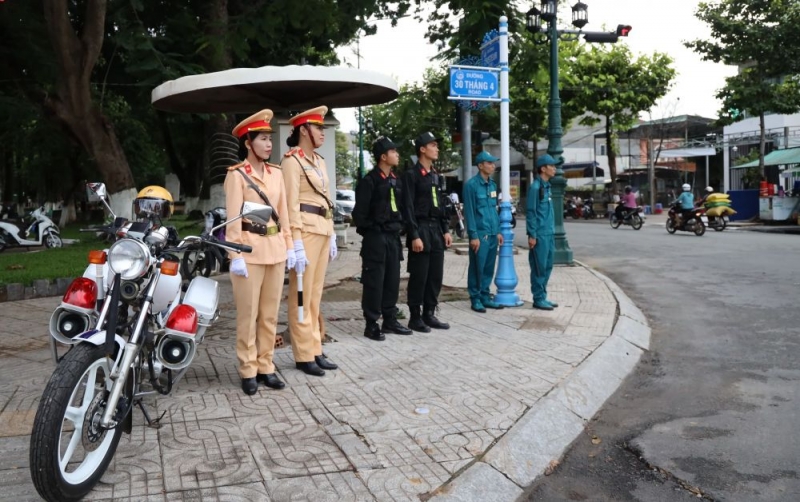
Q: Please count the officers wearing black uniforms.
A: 2